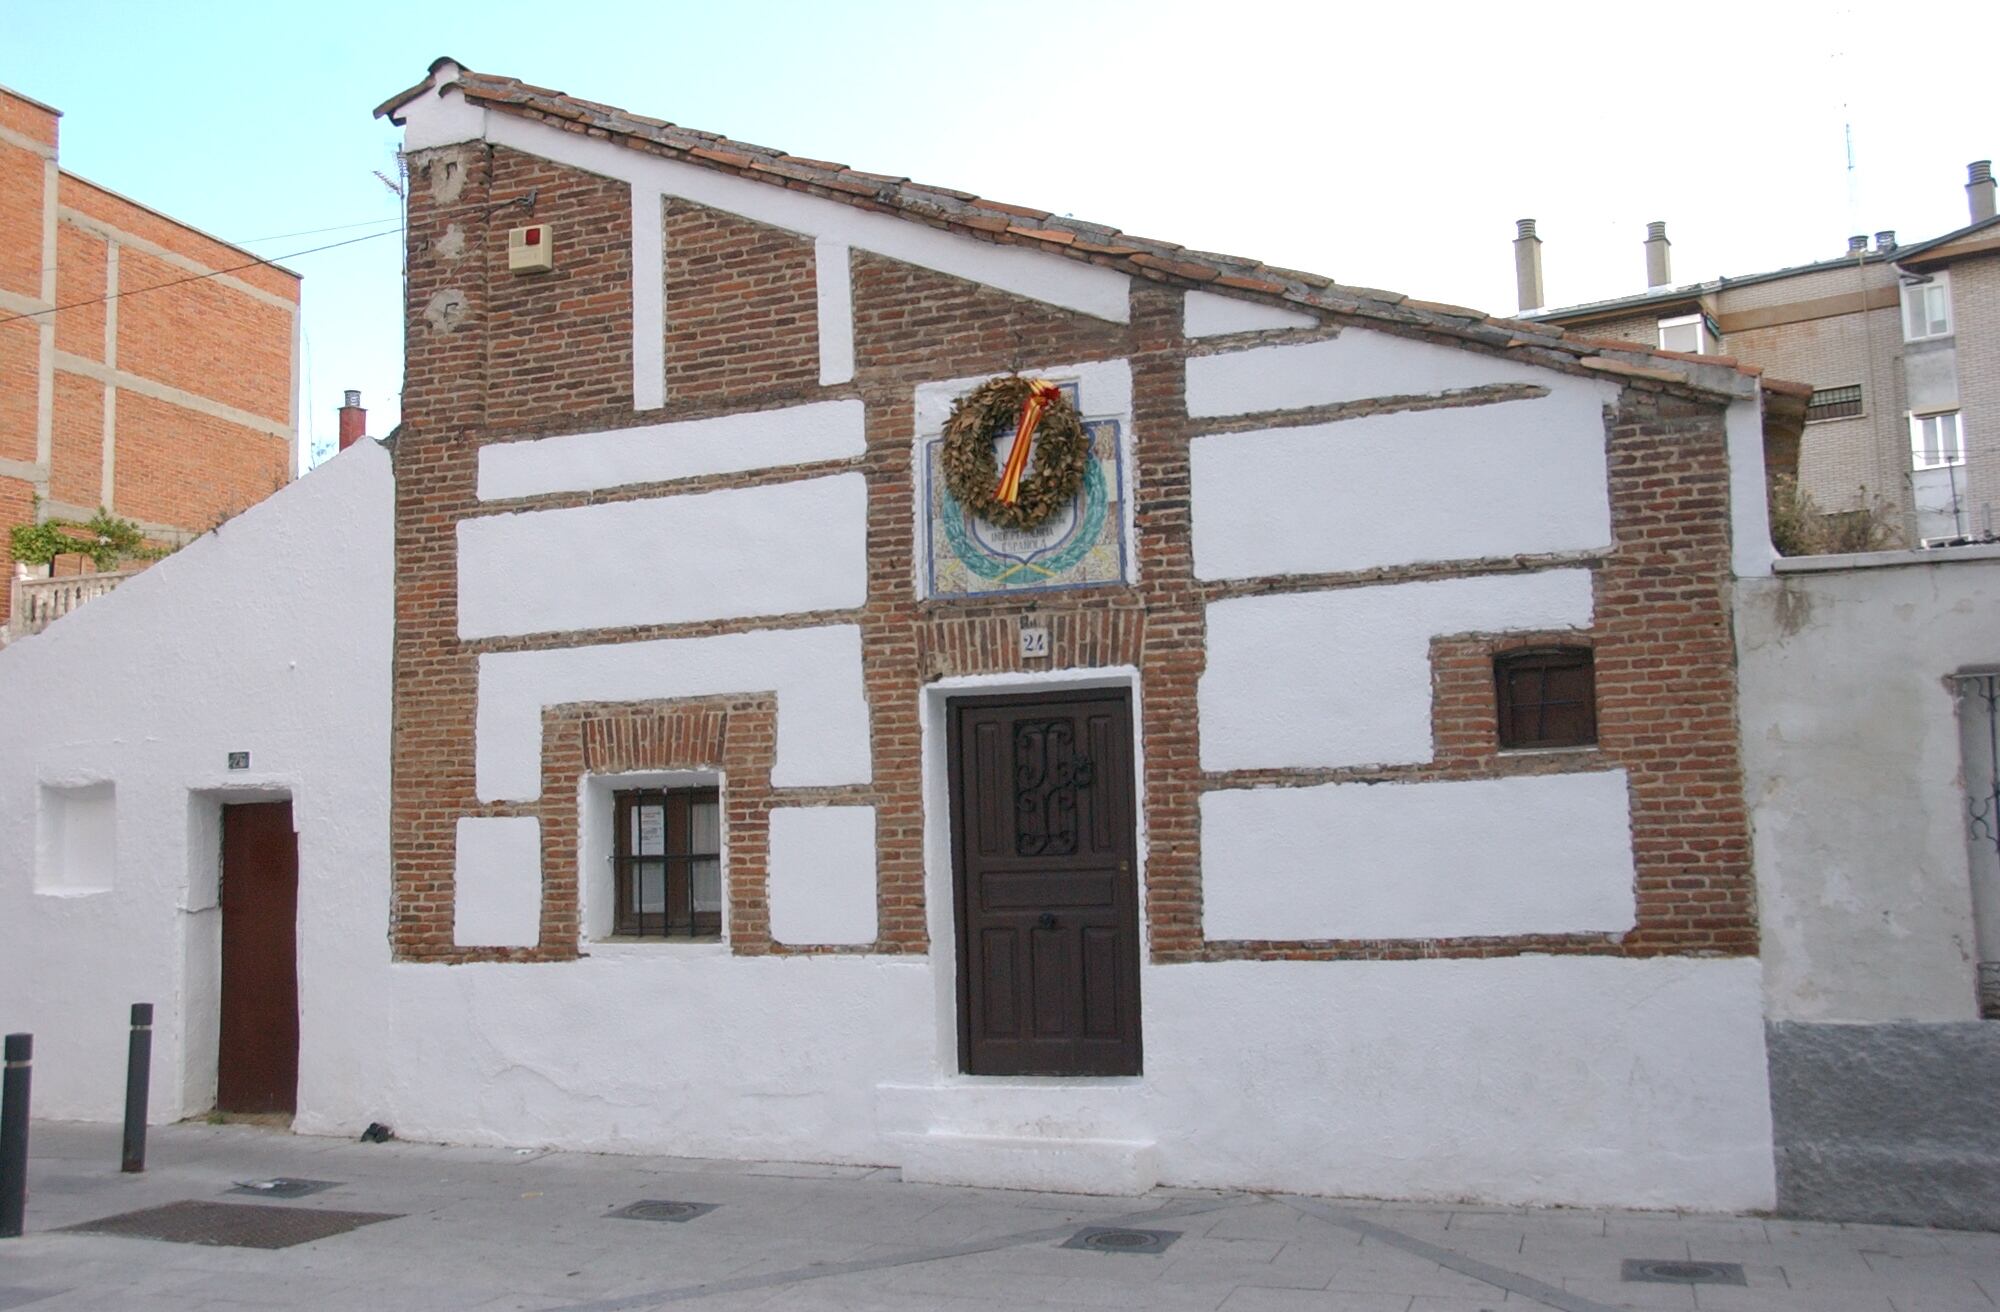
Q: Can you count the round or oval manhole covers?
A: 4